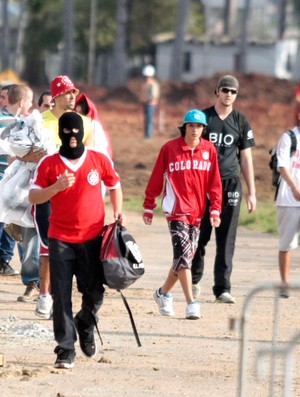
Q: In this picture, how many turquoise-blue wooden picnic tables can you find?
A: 0